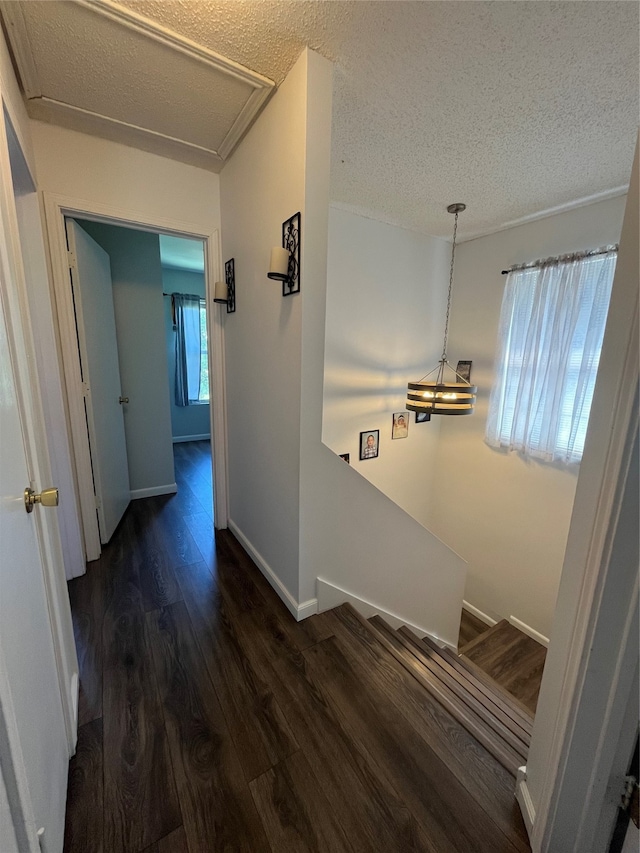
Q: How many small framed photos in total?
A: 5